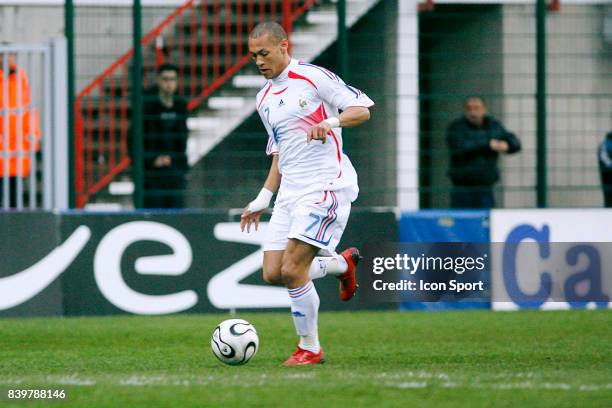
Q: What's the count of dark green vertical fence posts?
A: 4